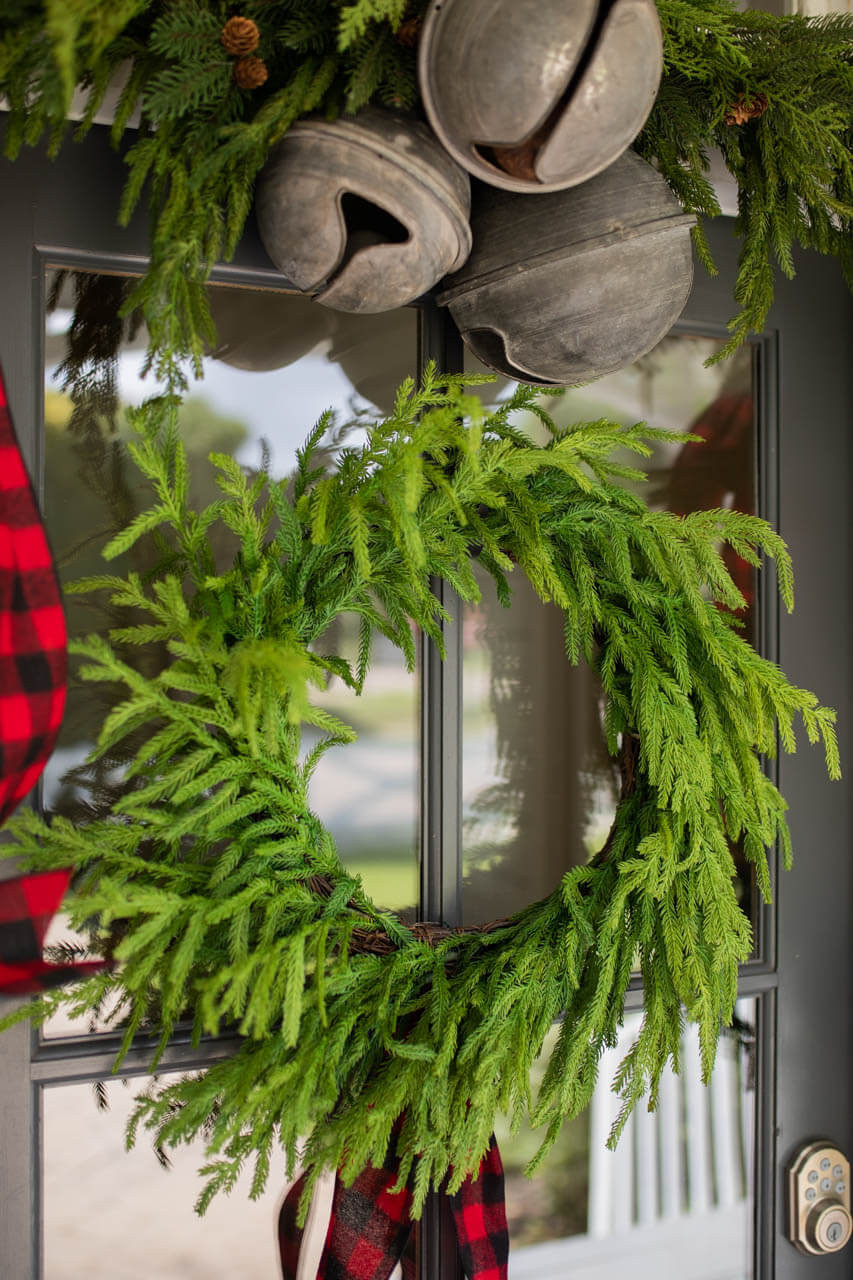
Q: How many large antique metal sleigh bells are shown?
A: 3